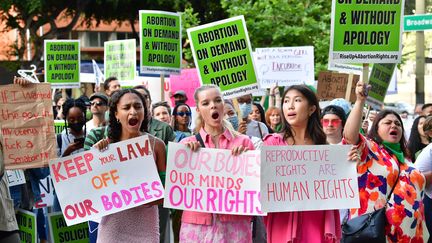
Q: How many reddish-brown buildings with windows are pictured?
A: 1